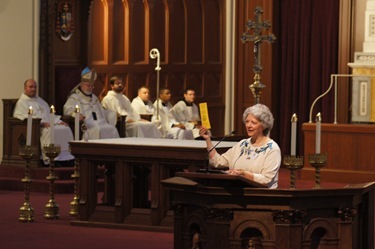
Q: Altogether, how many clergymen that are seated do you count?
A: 6